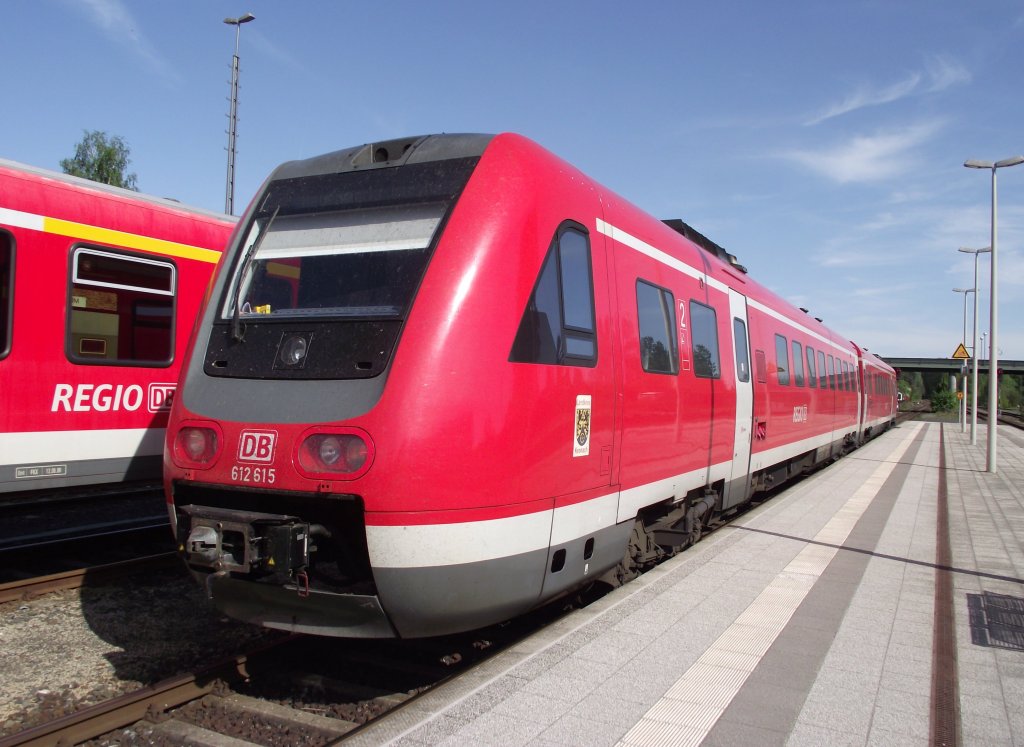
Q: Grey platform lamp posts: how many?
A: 3